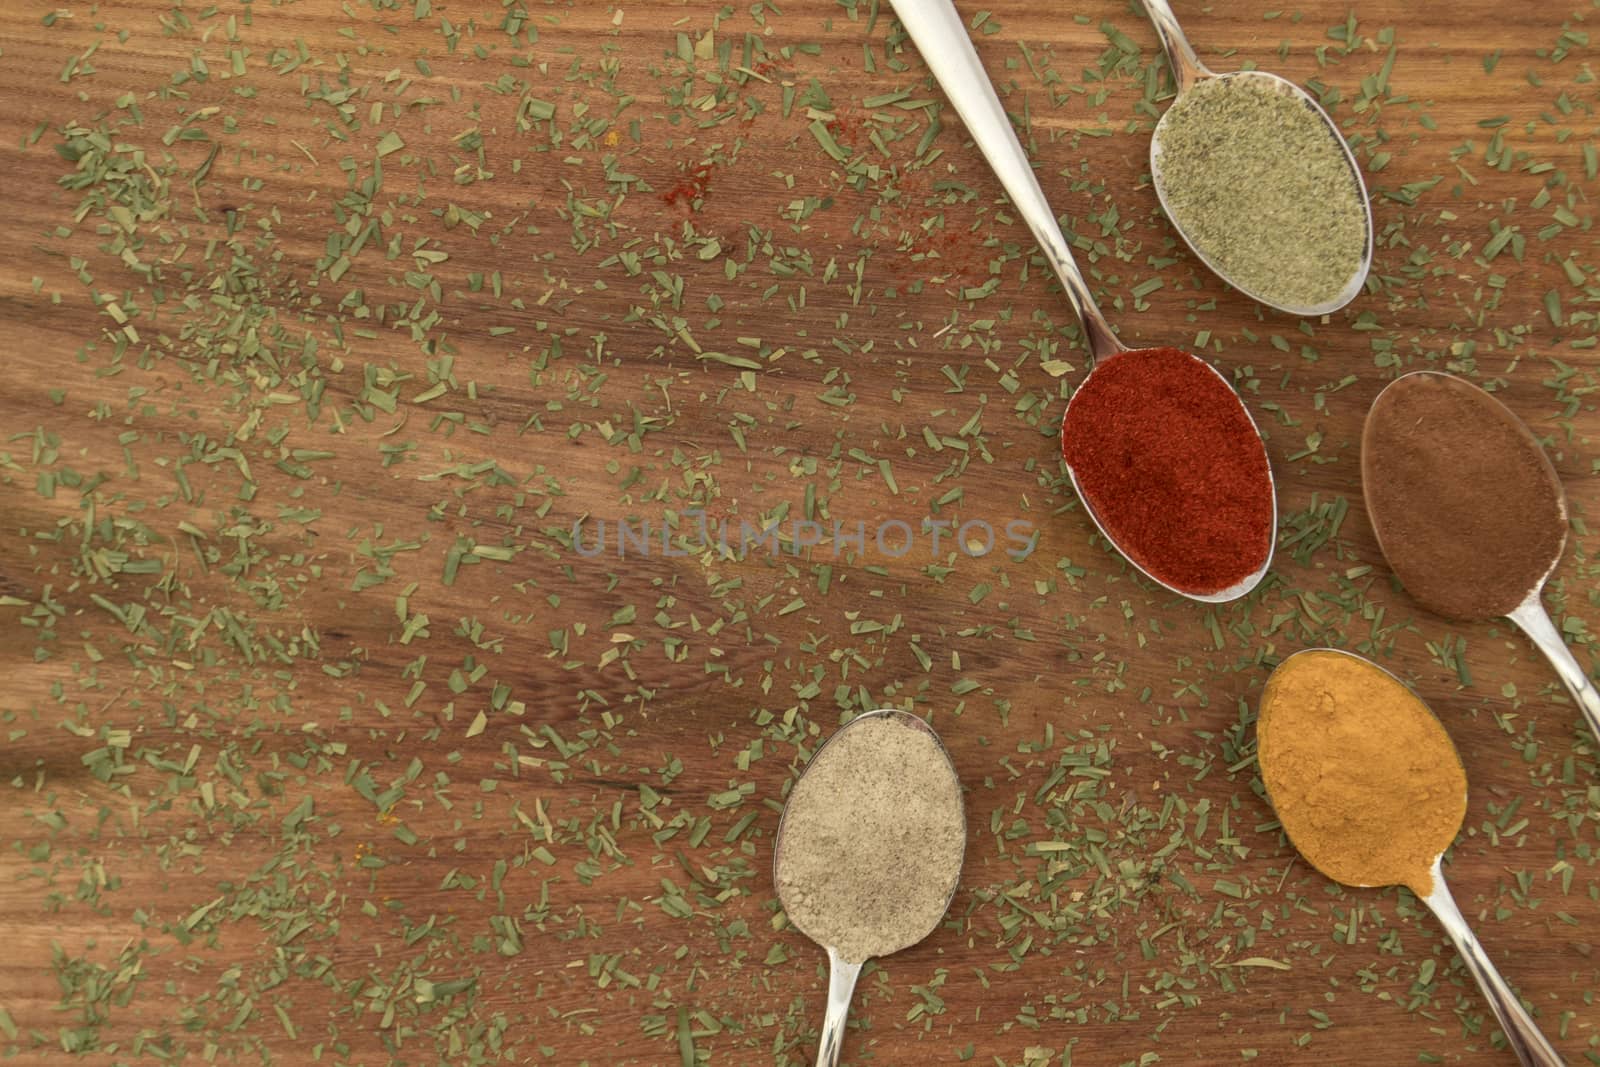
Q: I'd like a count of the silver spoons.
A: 5